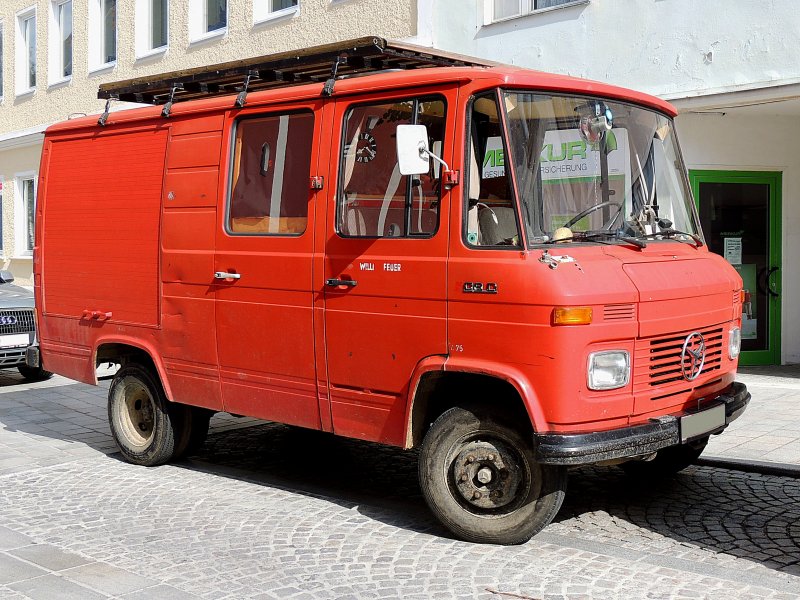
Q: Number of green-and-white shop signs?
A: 1